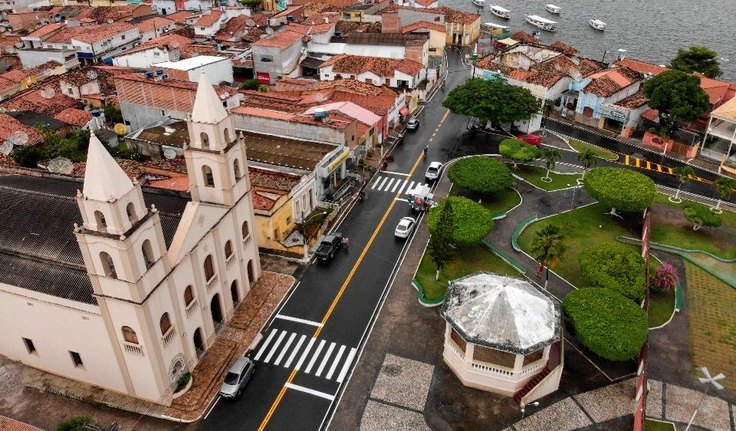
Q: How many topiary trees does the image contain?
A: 7